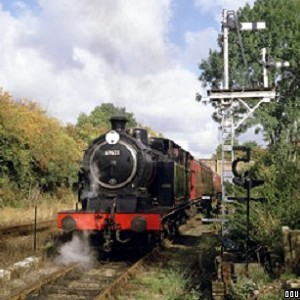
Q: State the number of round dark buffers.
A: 2